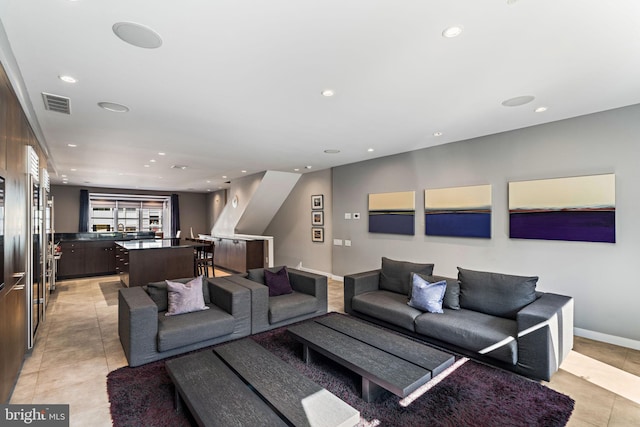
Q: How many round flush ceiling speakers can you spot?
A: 4